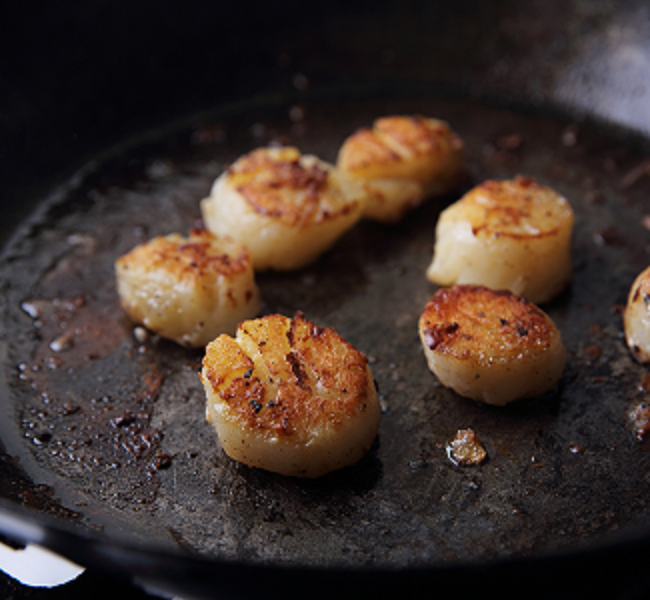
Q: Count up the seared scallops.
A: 7